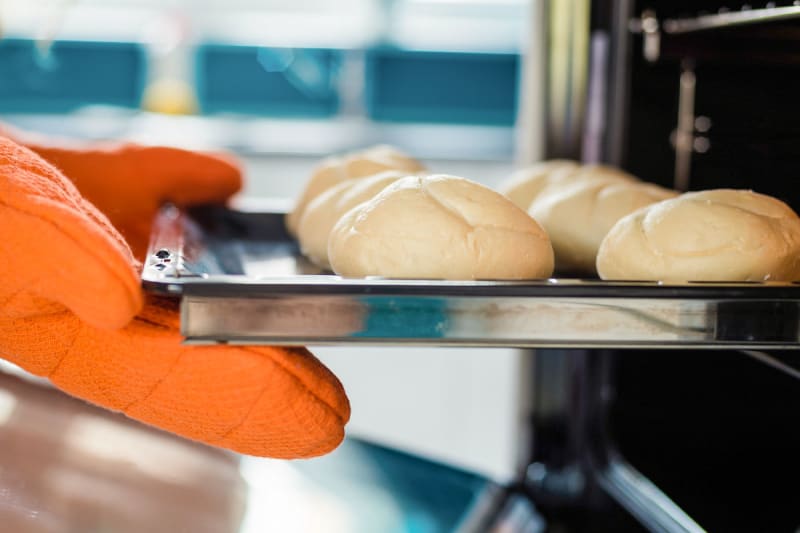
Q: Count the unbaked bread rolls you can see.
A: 6